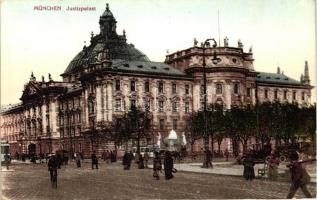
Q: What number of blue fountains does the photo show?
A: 0